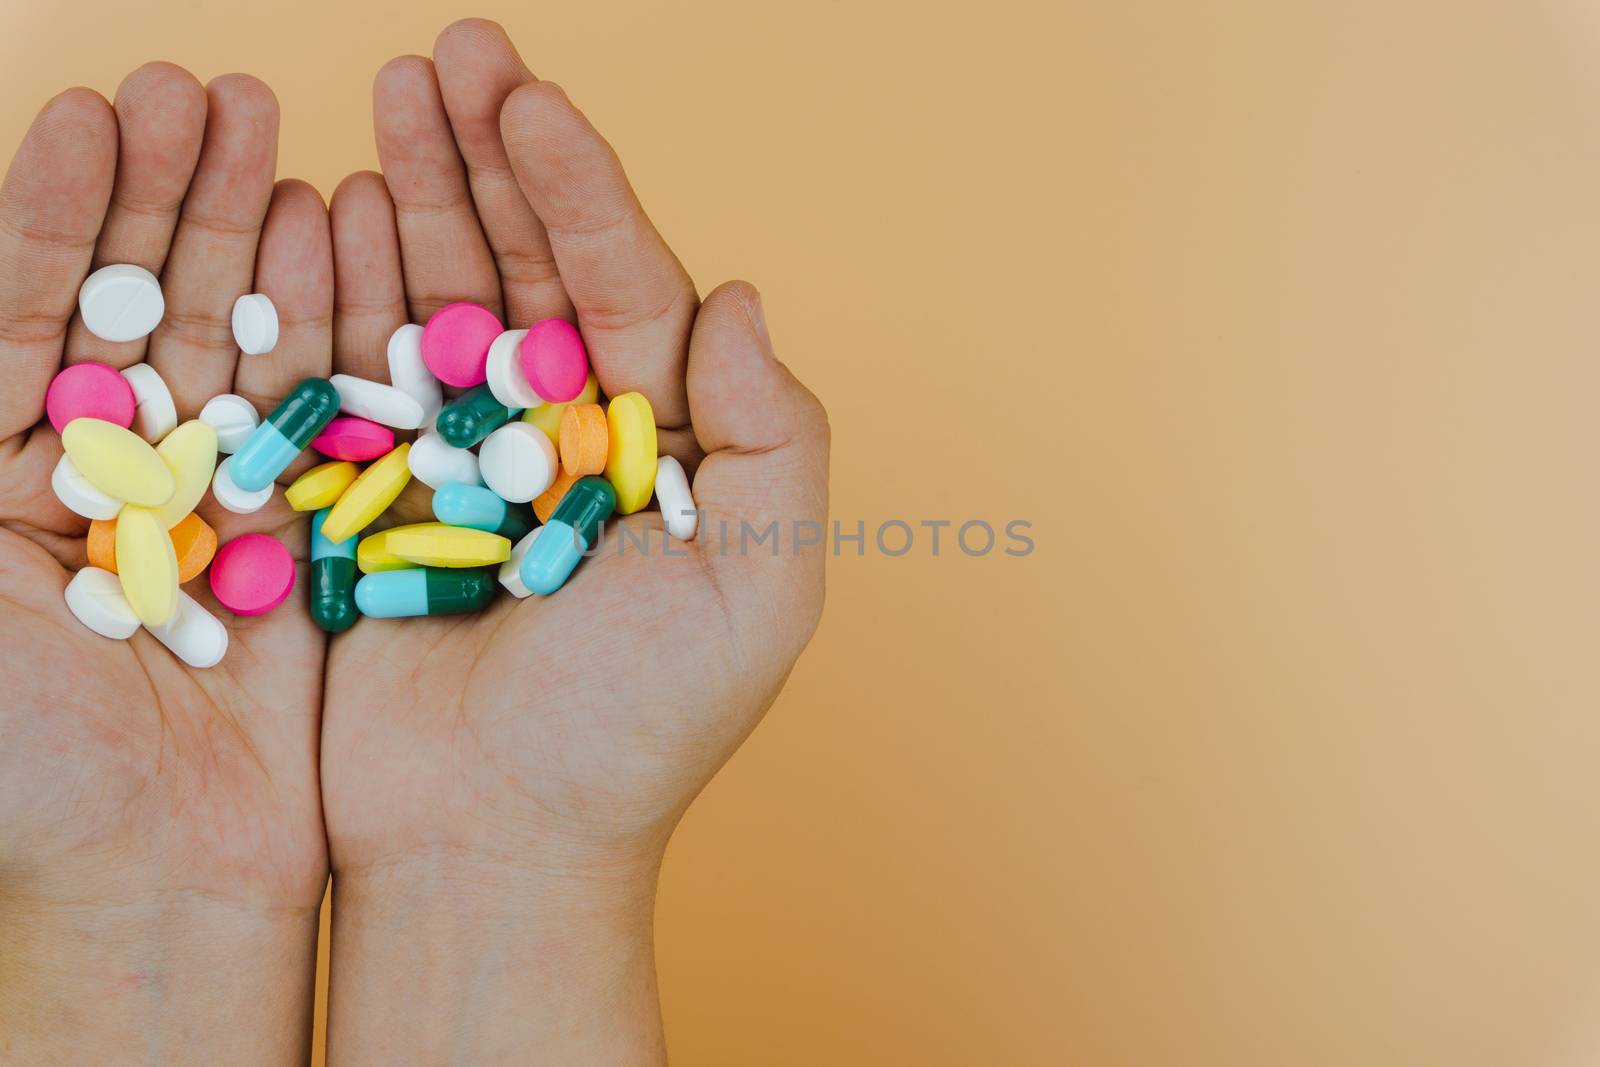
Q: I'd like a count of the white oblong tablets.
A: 5